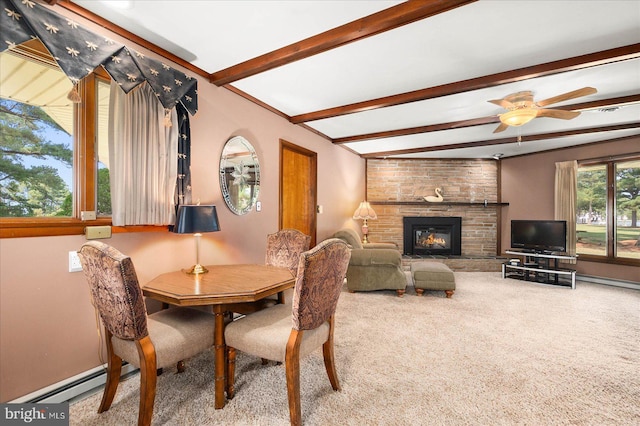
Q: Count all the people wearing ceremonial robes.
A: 0